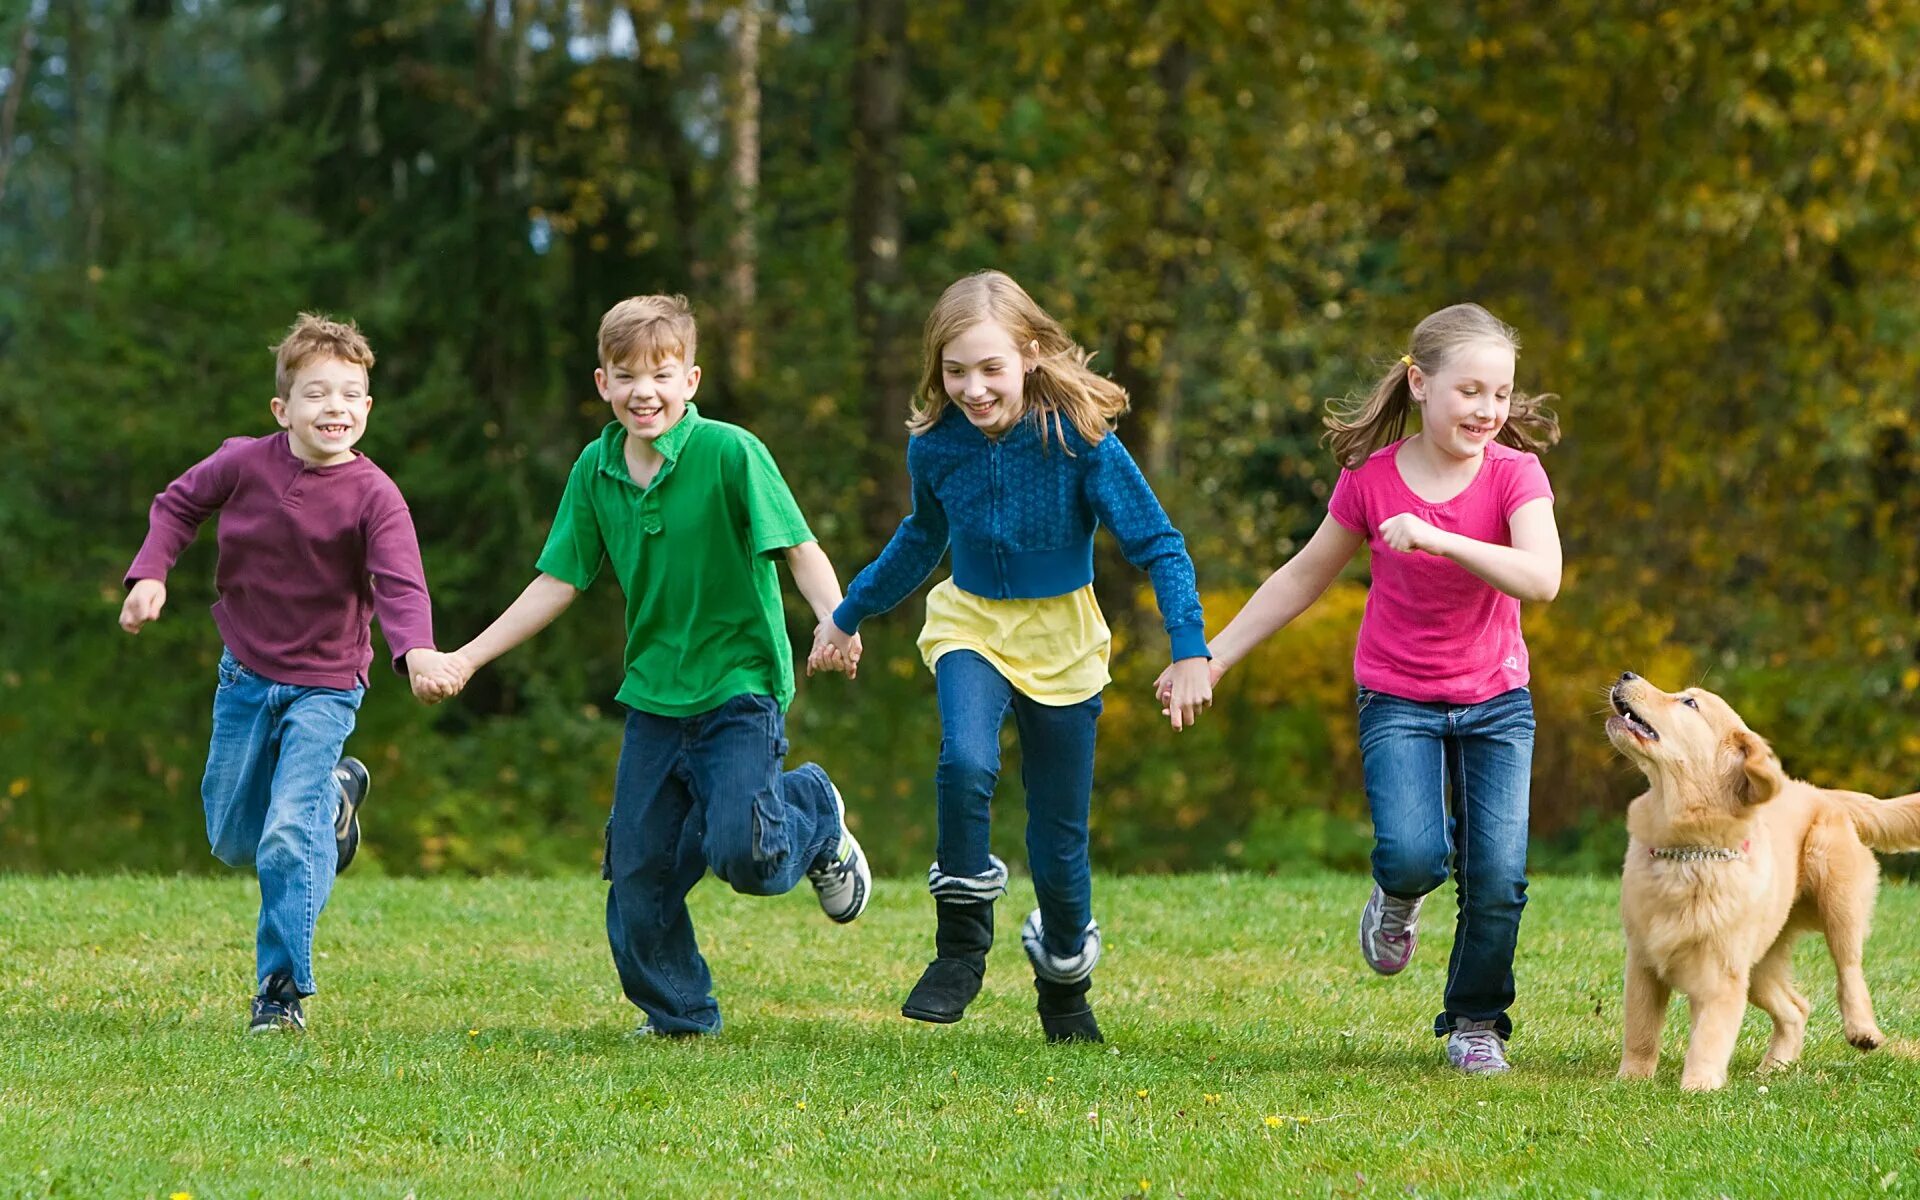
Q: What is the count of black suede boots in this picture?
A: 2